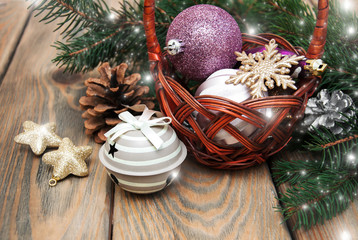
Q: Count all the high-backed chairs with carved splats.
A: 0